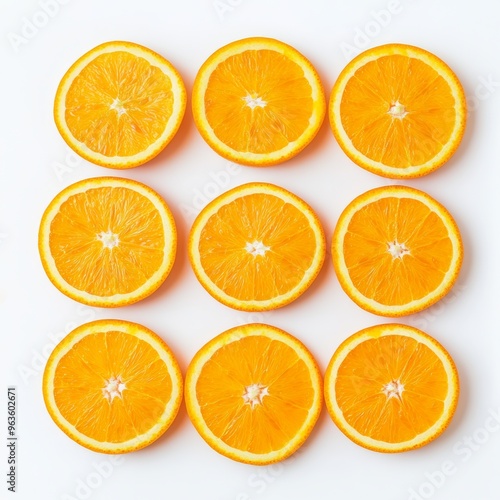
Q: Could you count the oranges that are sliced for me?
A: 9